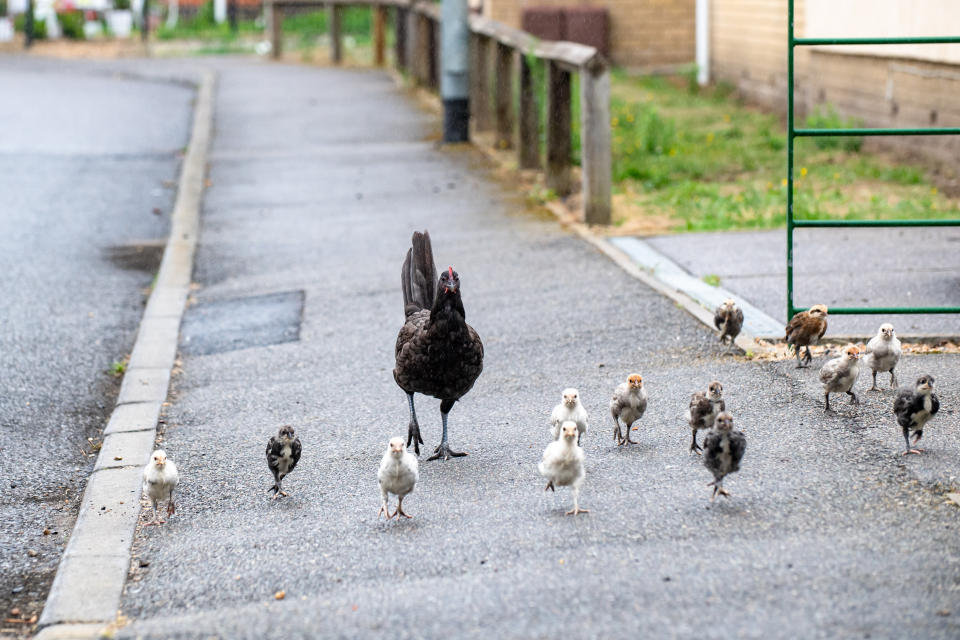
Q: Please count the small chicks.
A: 13